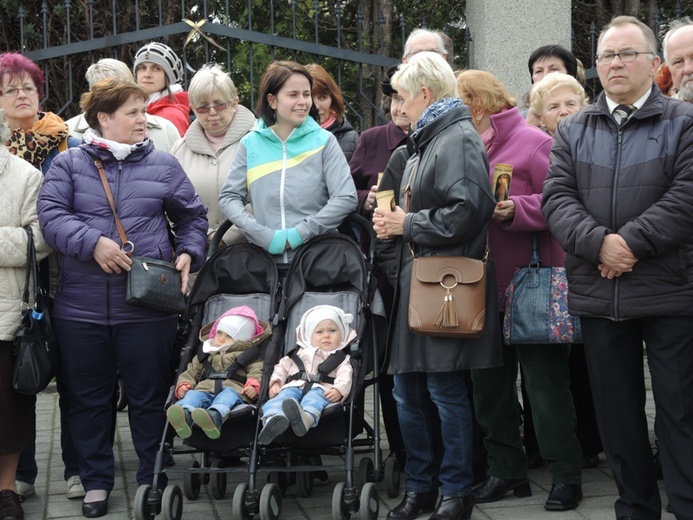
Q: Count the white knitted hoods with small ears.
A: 1